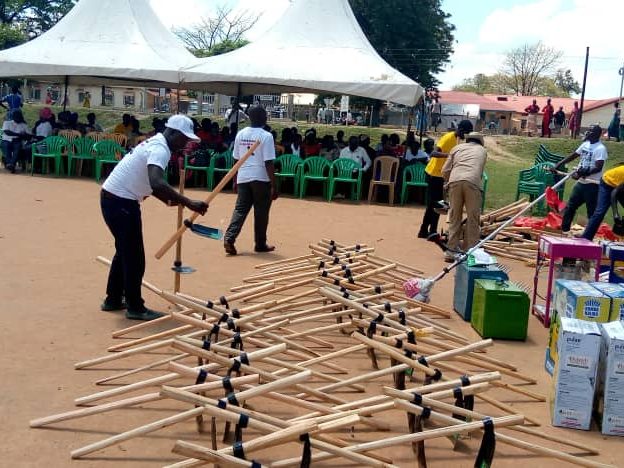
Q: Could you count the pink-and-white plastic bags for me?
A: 1